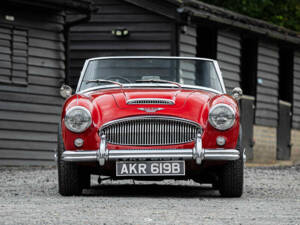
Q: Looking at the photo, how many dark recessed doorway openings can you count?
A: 3